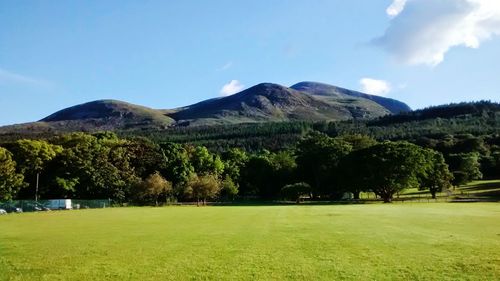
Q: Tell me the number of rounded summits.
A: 3